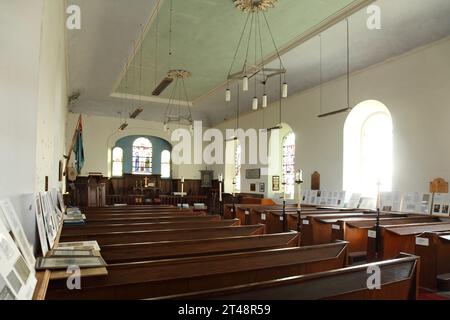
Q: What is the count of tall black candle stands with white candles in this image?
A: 6